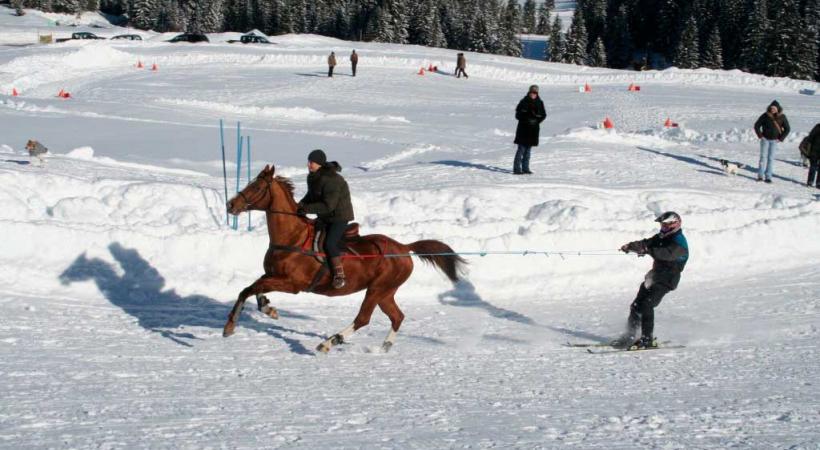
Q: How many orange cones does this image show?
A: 10